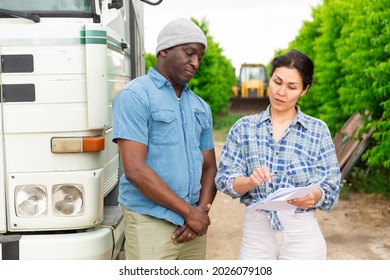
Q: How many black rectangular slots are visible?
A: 2